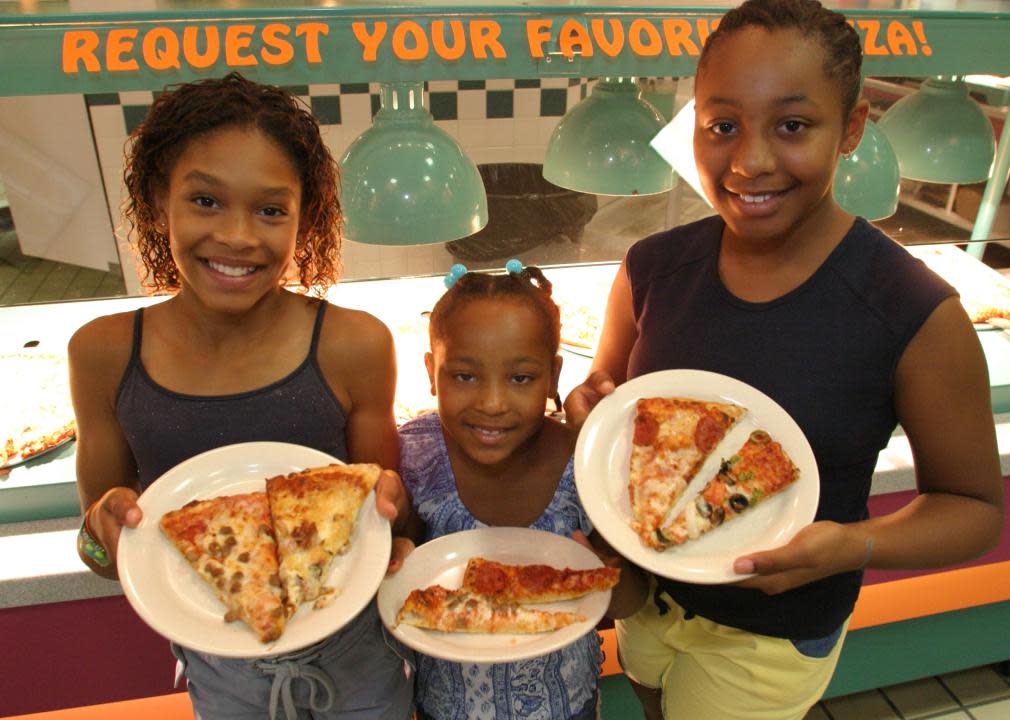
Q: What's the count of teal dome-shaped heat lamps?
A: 4